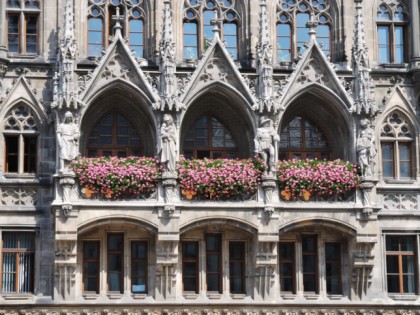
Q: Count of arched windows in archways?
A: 3